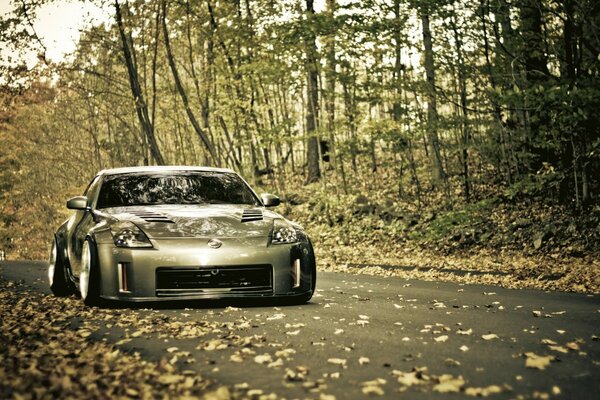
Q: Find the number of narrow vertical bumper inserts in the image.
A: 2